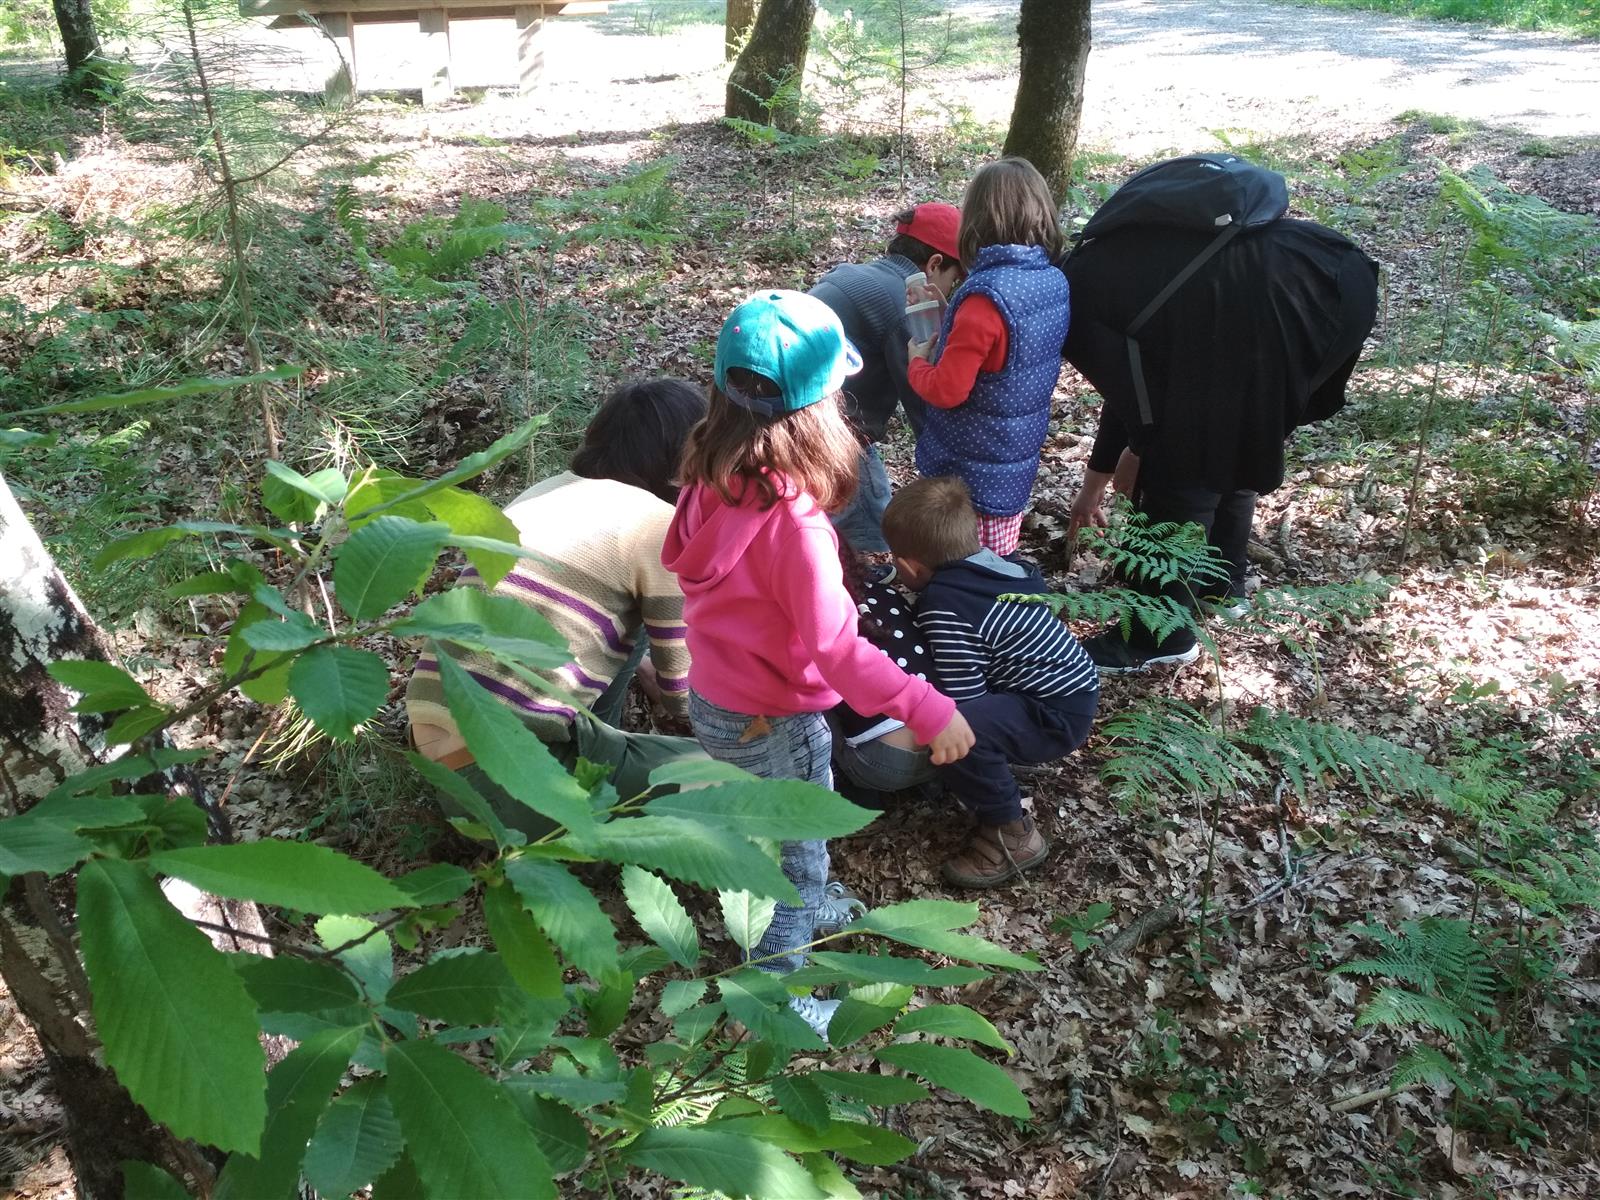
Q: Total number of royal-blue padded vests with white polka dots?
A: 1